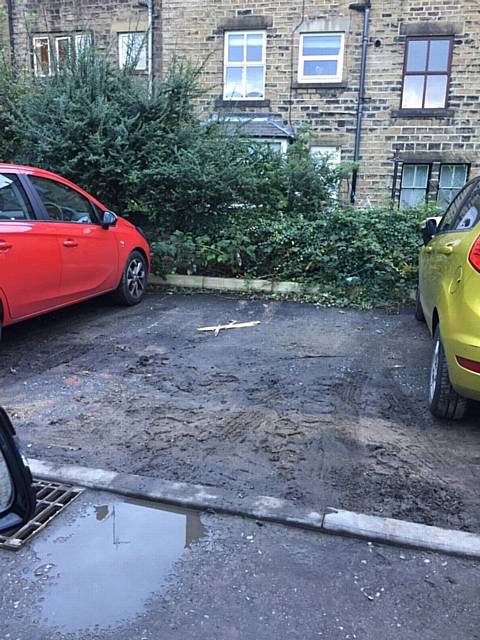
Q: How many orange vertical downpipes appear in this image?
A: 0